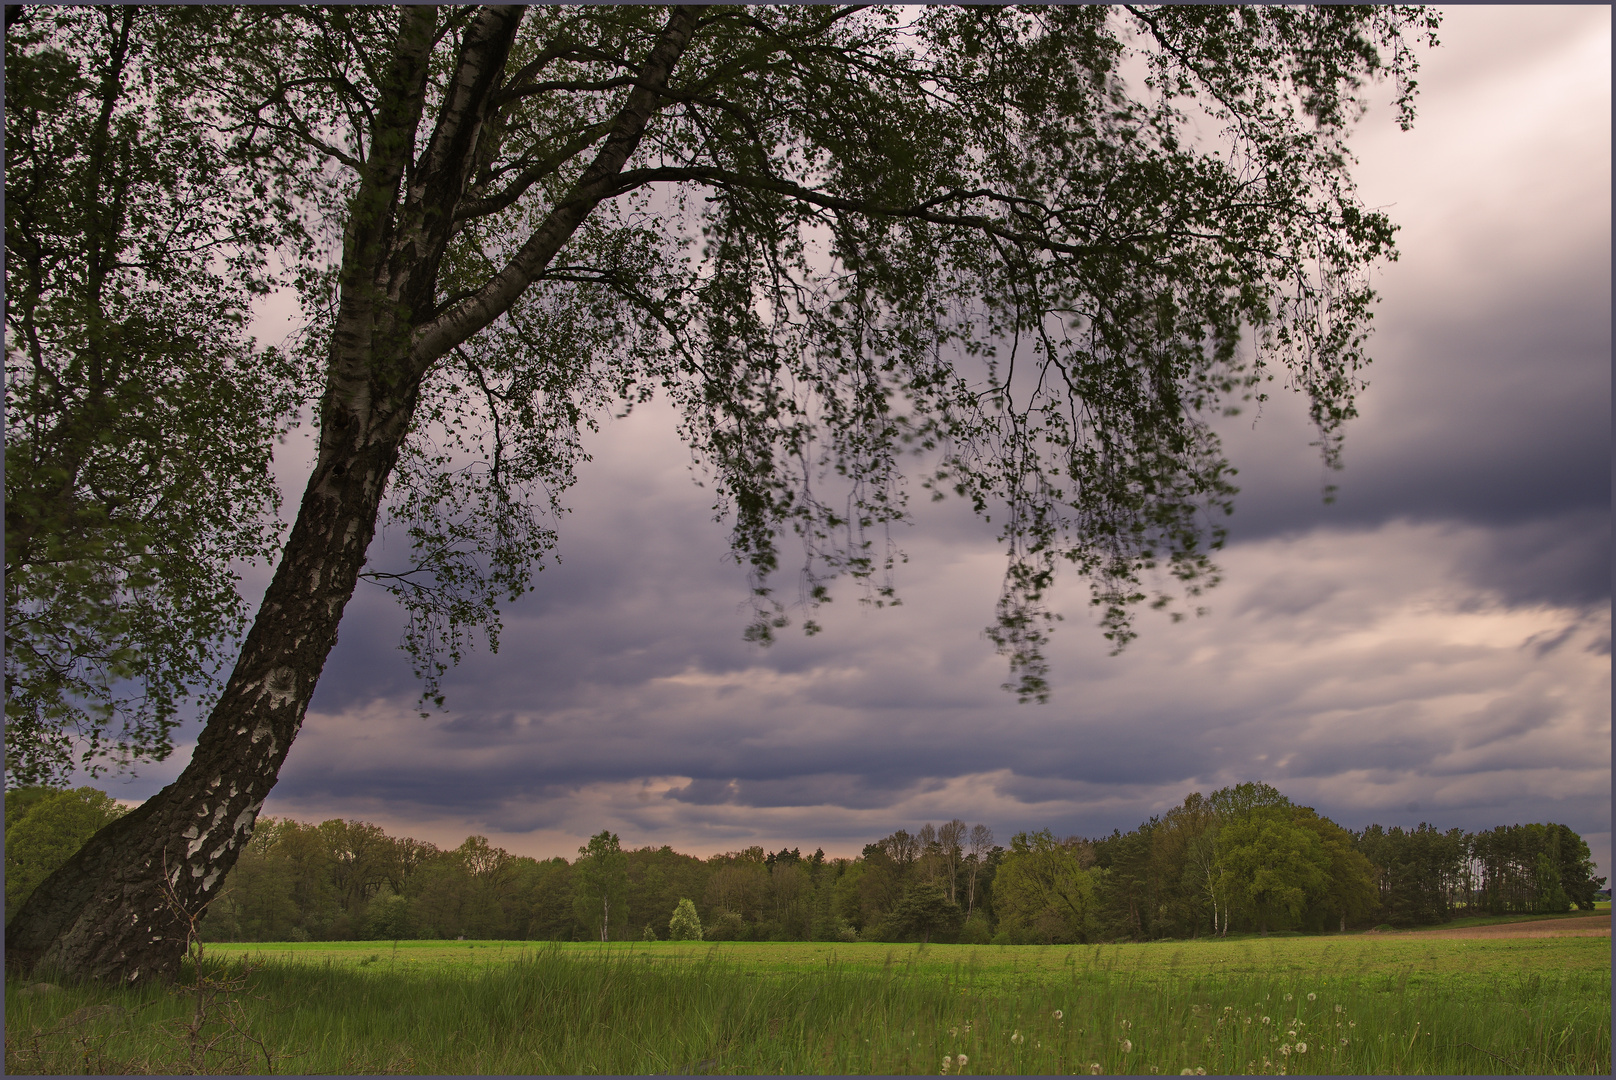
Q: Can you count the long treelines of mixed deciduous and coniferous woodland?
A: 1